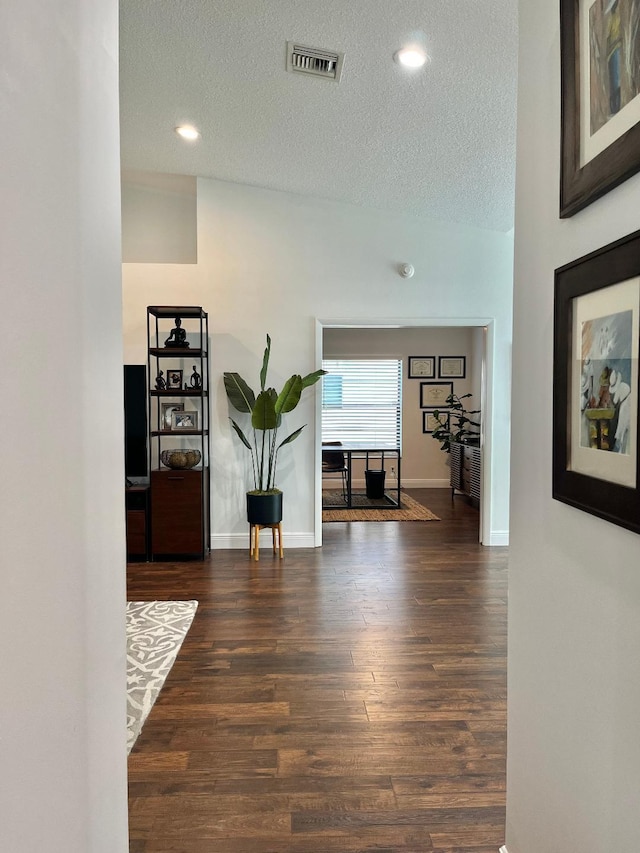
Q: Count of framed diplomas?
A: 4